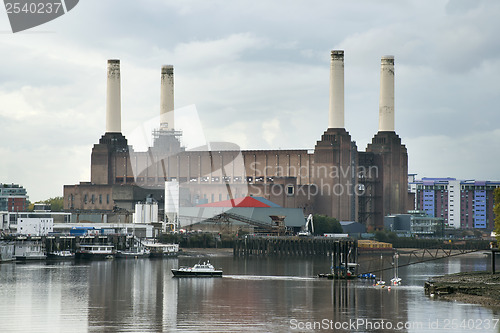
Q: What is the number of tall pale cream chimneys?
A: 4